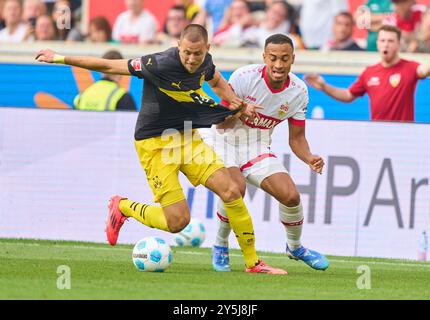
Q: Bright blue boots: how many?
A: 2